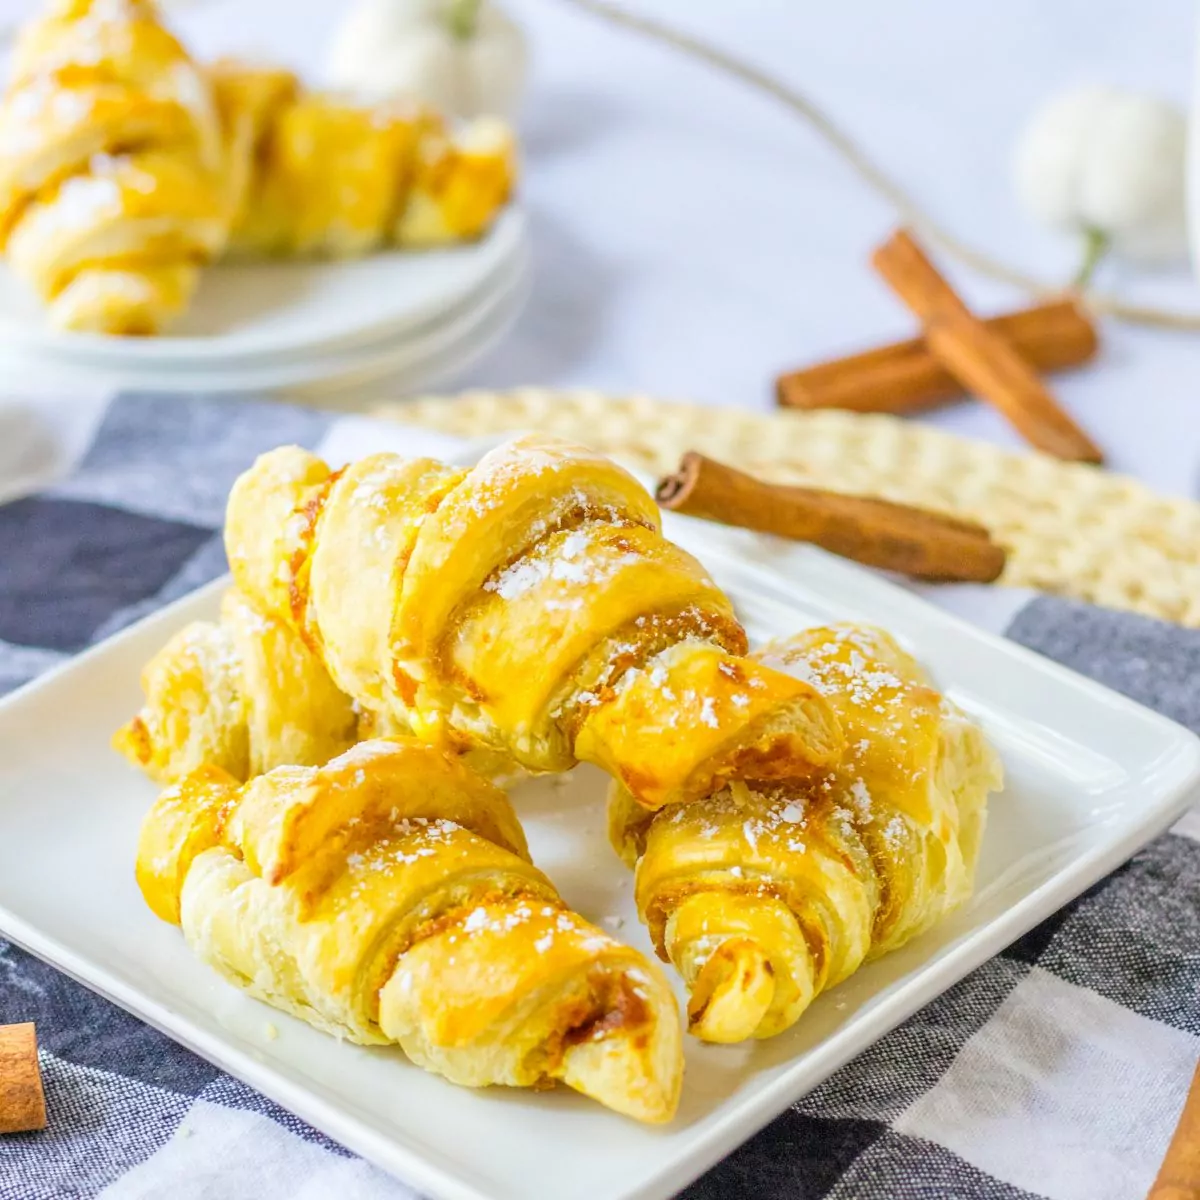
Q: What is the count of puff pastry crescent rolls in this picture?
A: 6